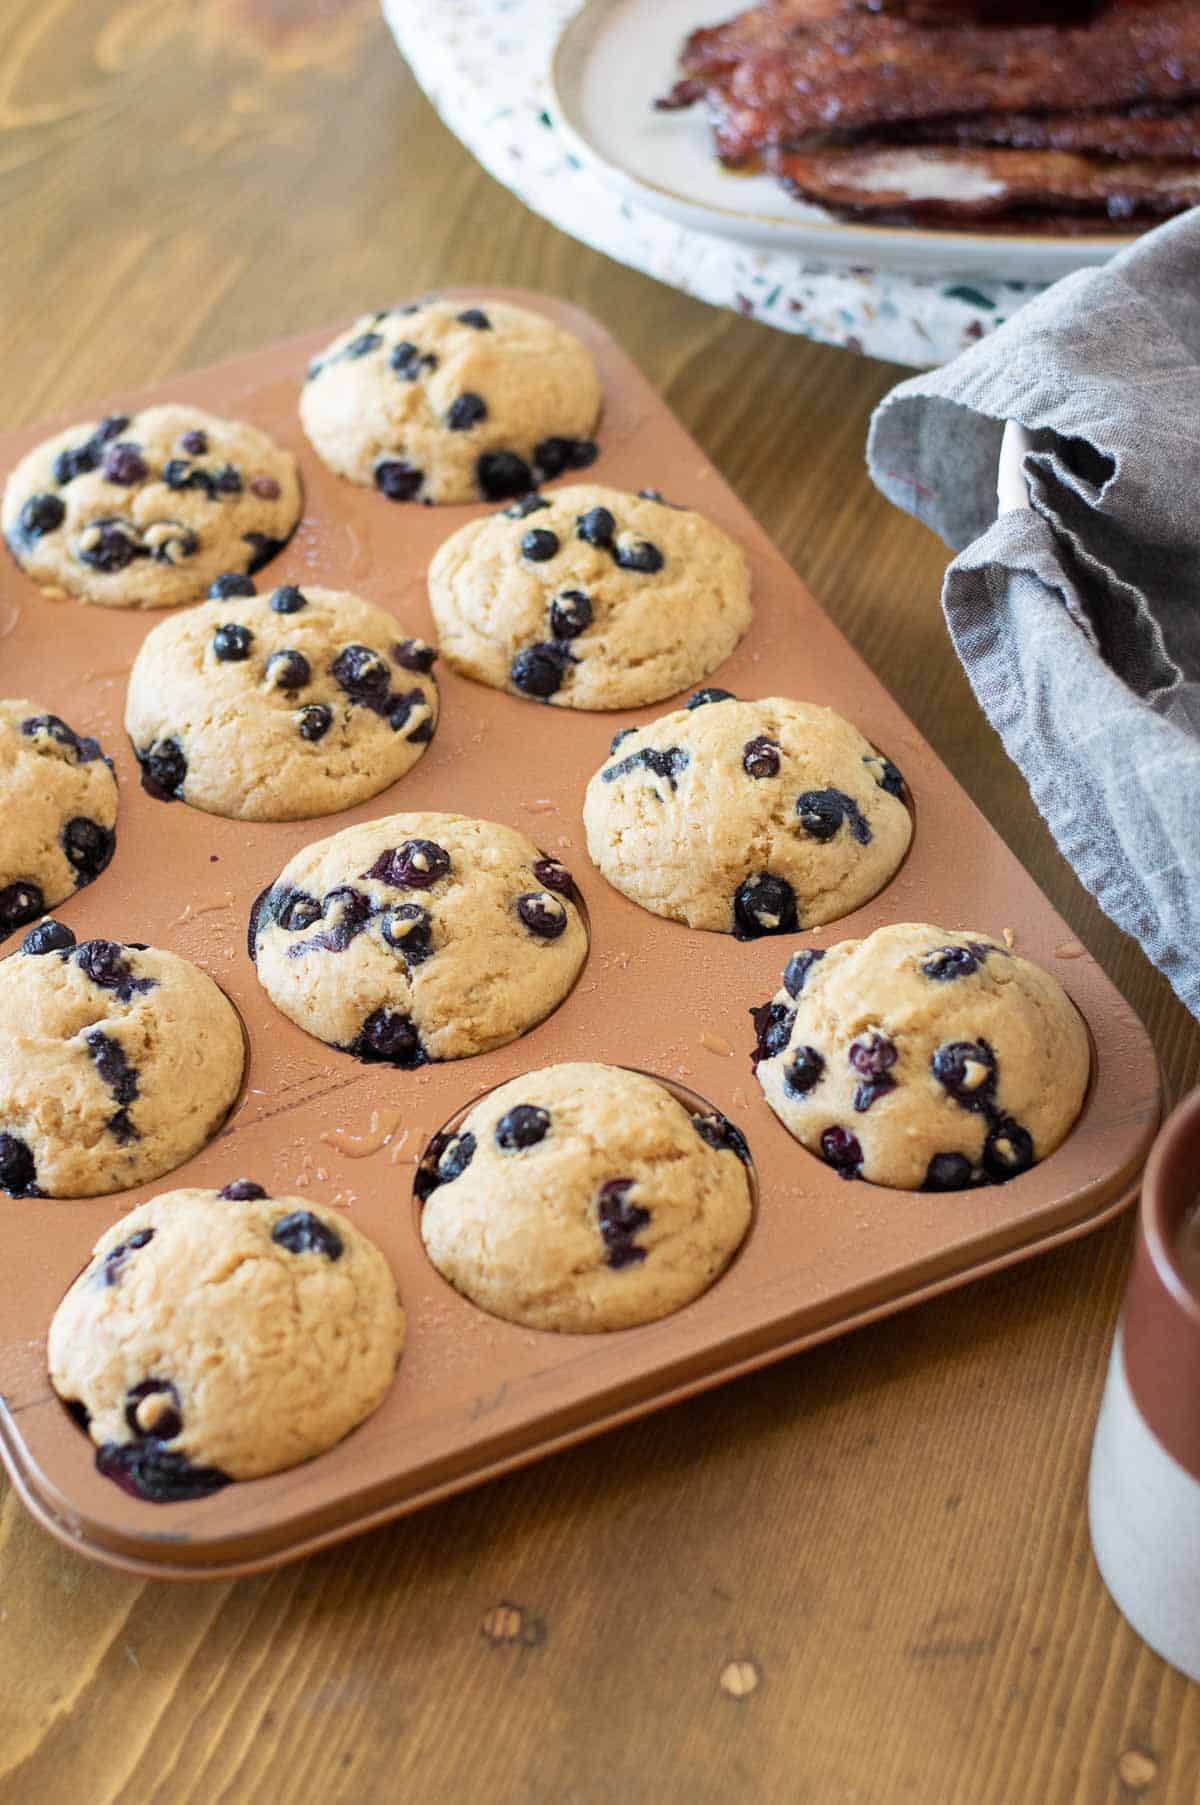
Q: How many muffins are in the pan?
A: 11